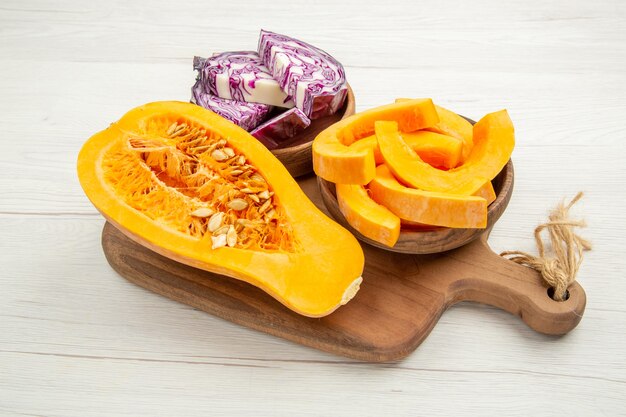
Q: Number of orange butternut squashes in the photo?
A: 1